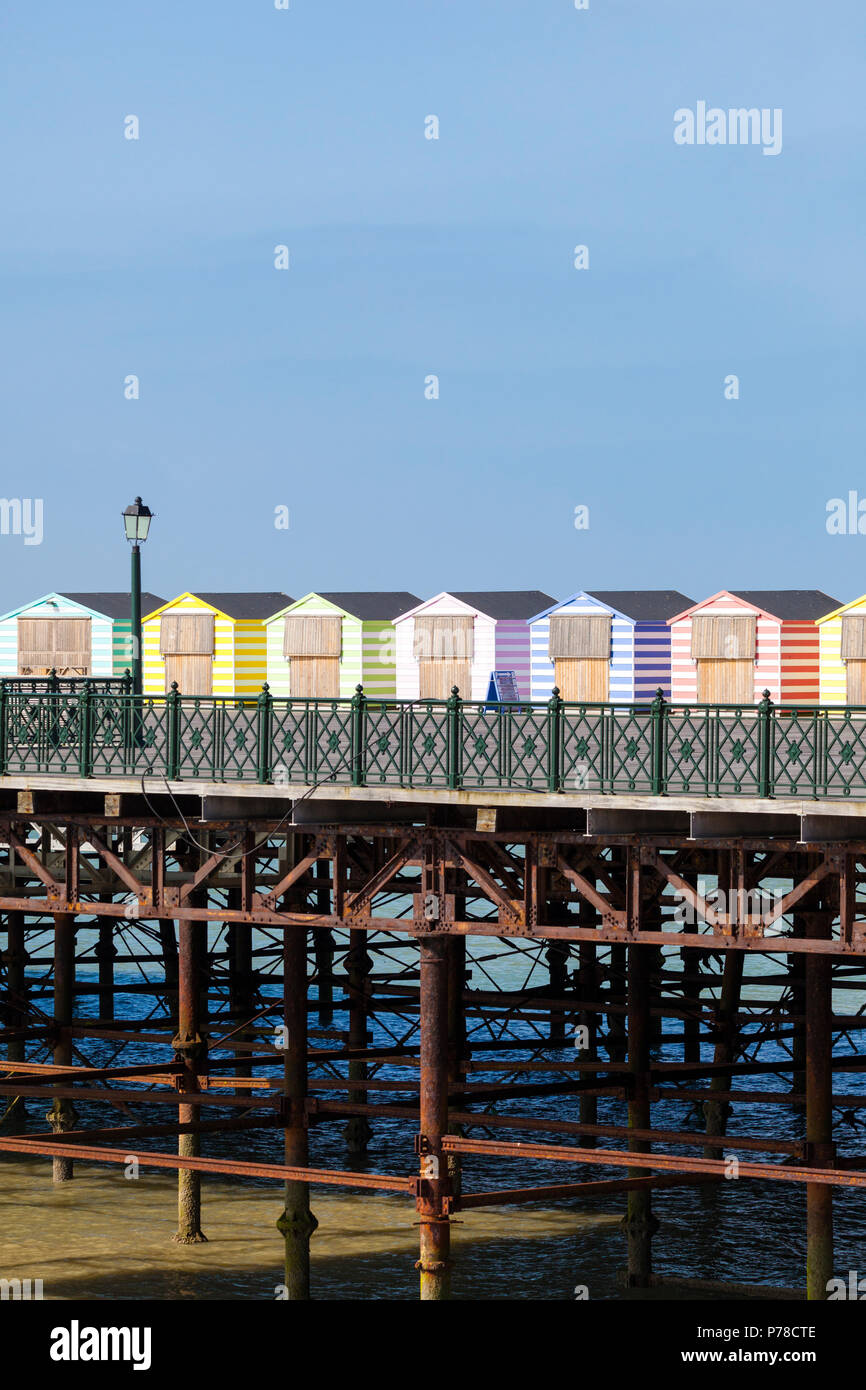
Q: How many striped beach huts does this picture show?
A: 7